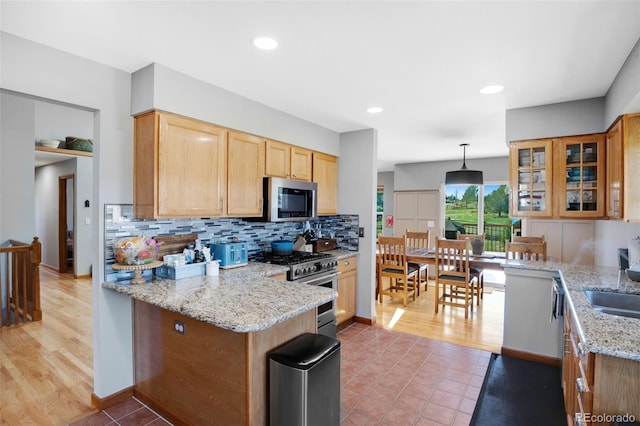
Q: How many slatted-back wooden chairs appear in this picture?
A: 6